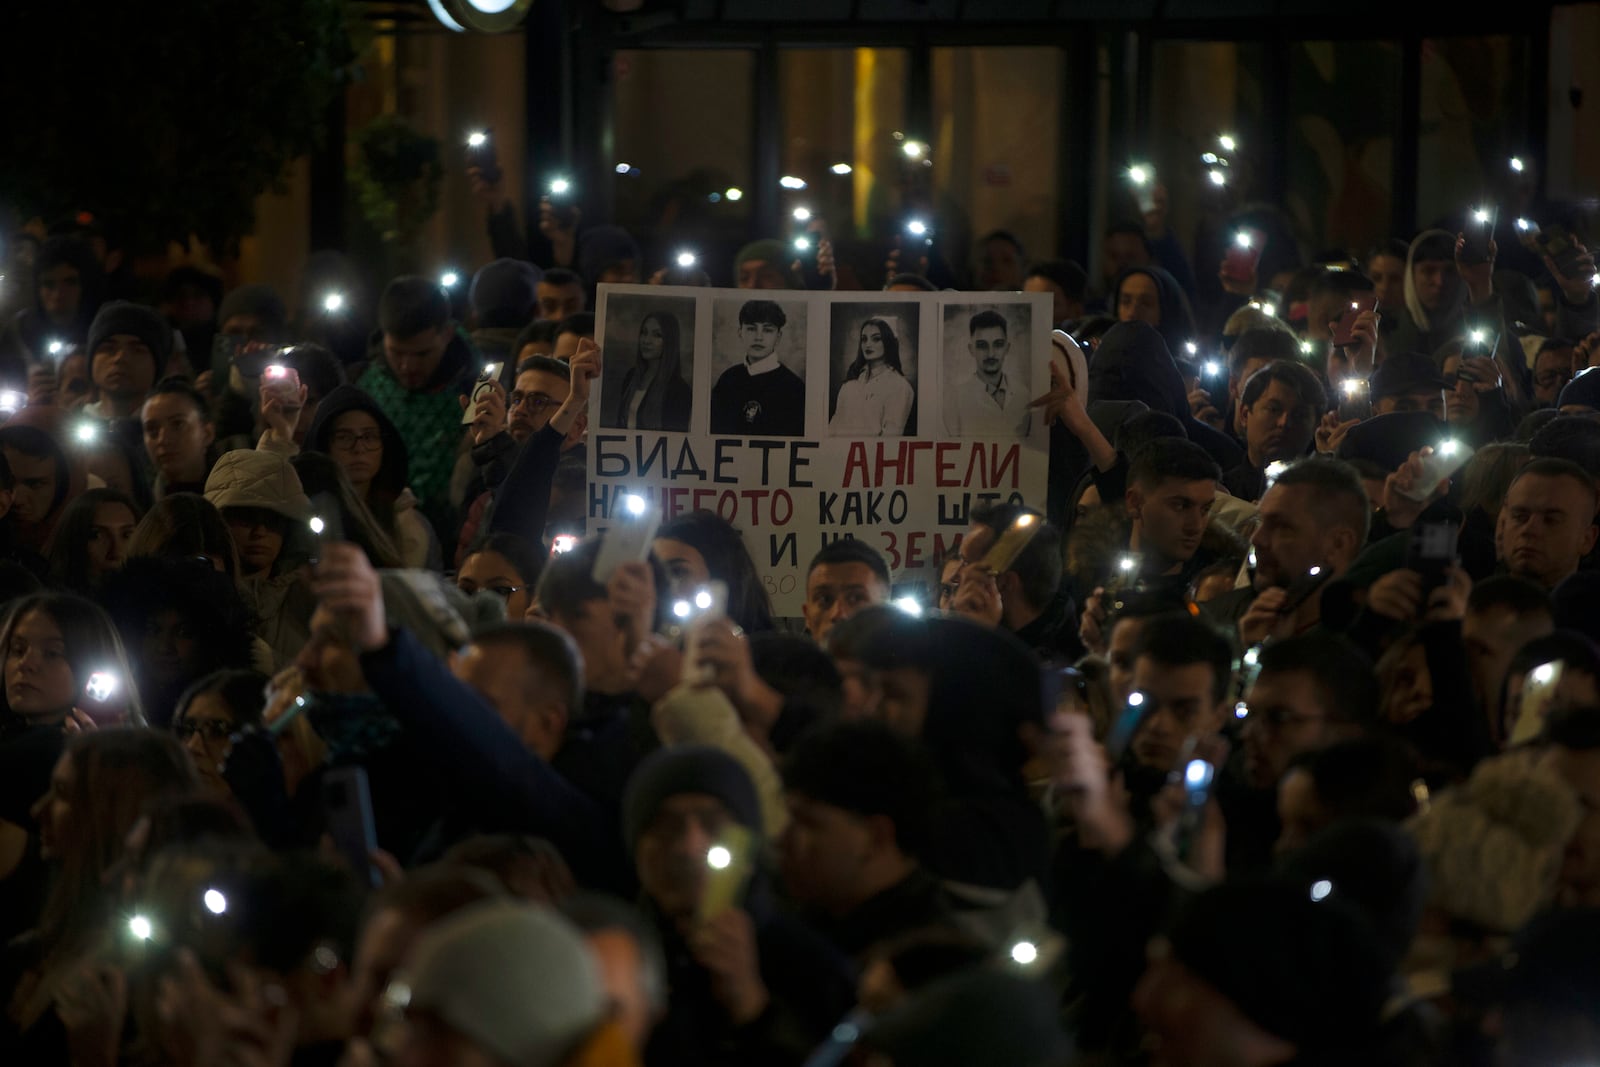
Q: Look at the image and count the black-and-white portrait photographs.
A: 4